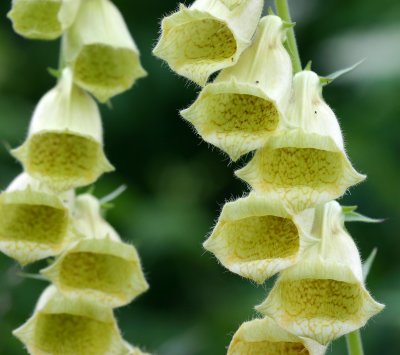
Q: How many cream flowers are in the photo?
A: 12